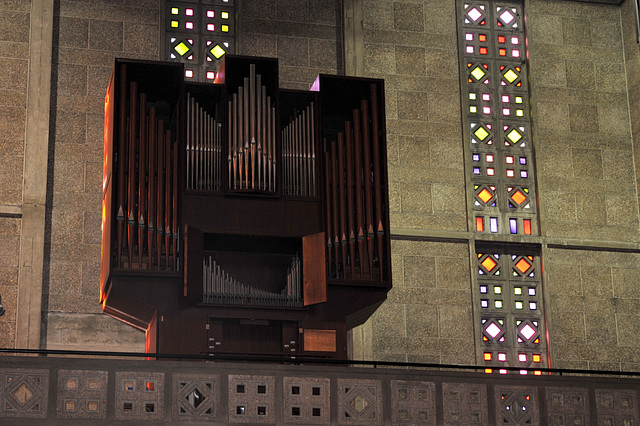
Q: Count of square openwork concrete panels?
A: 12